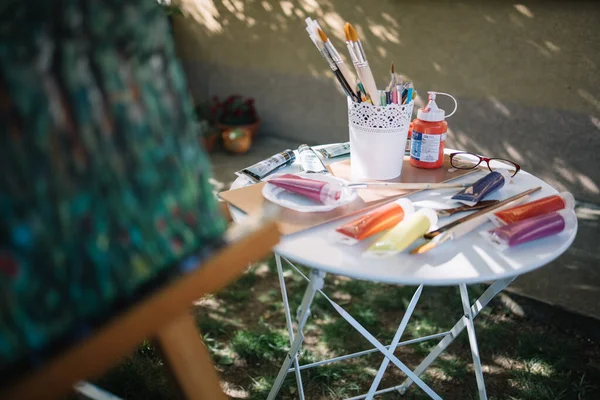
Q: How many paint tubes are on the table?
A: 9